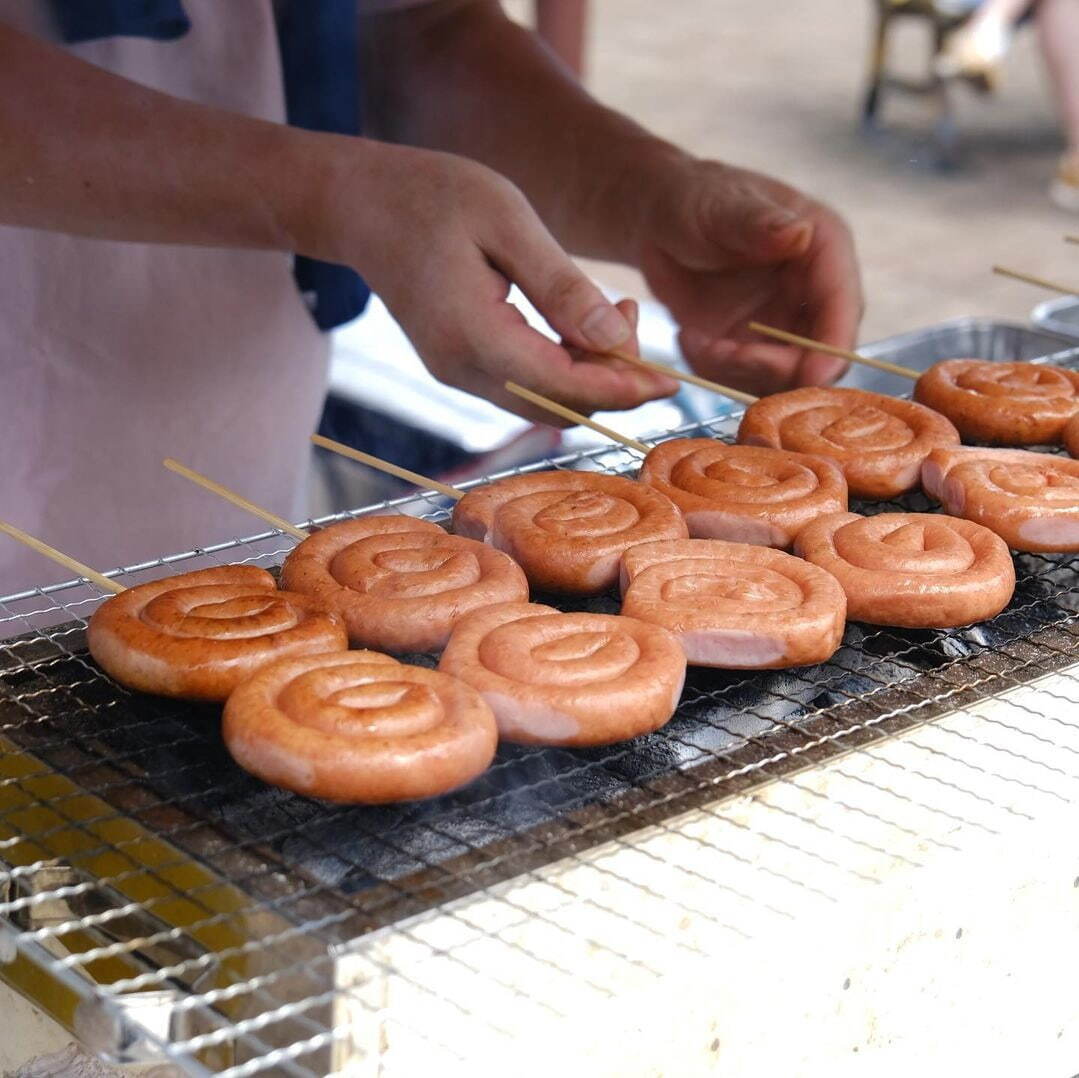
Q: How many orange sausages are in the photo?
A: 12